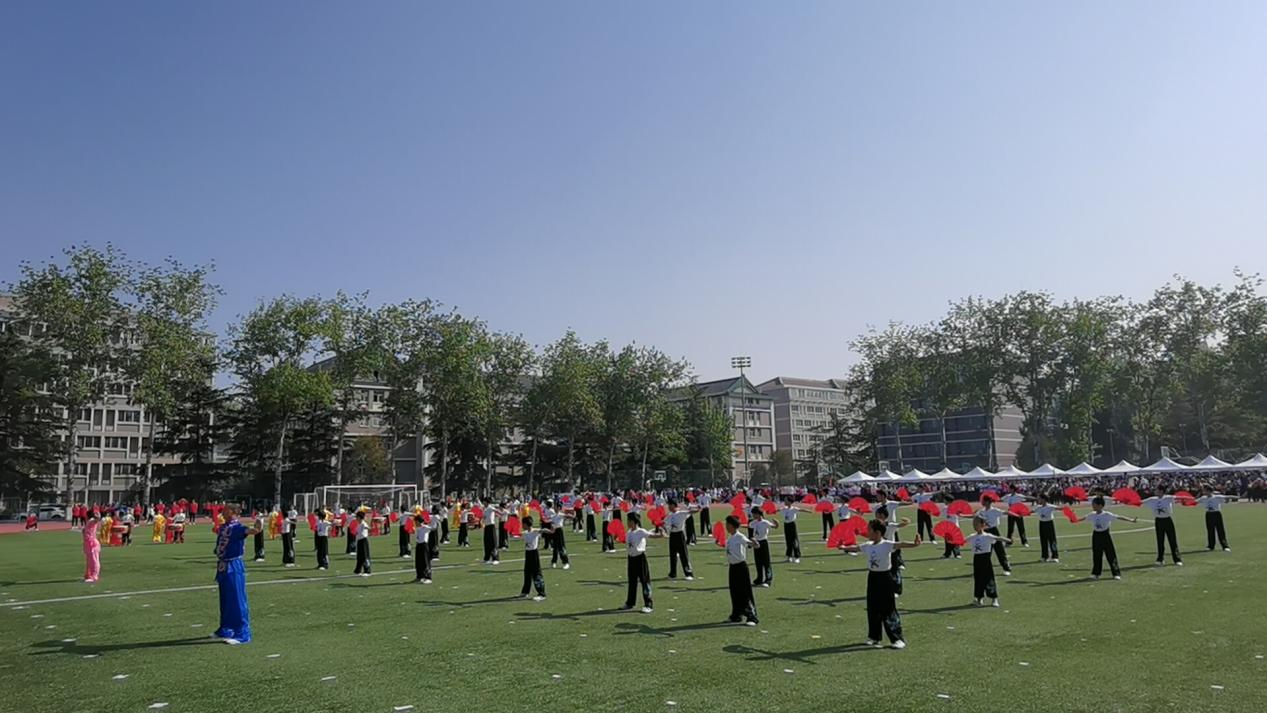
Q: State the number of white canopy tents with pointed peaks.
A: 12